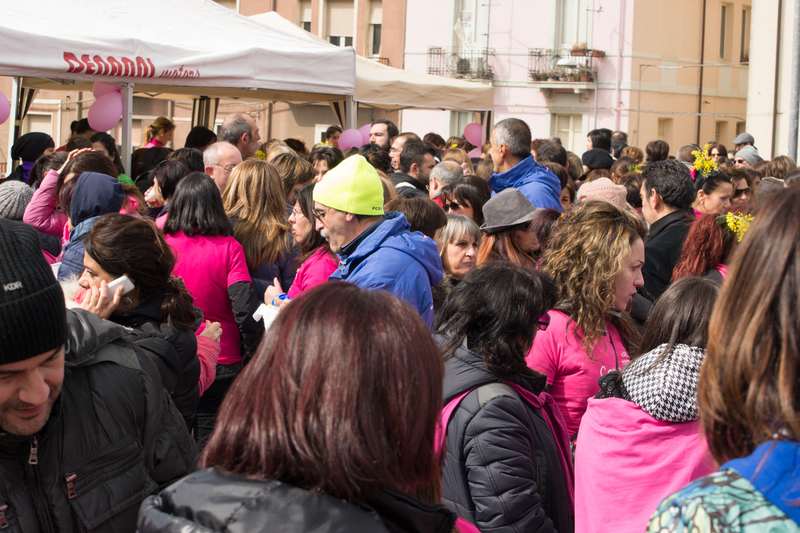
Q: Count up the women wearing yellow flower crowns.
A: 2